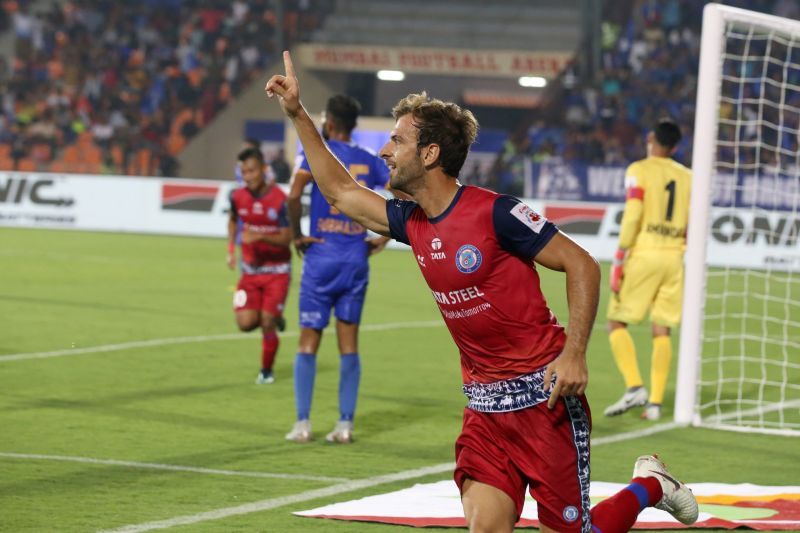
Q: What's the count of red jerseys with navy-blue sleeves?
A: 2